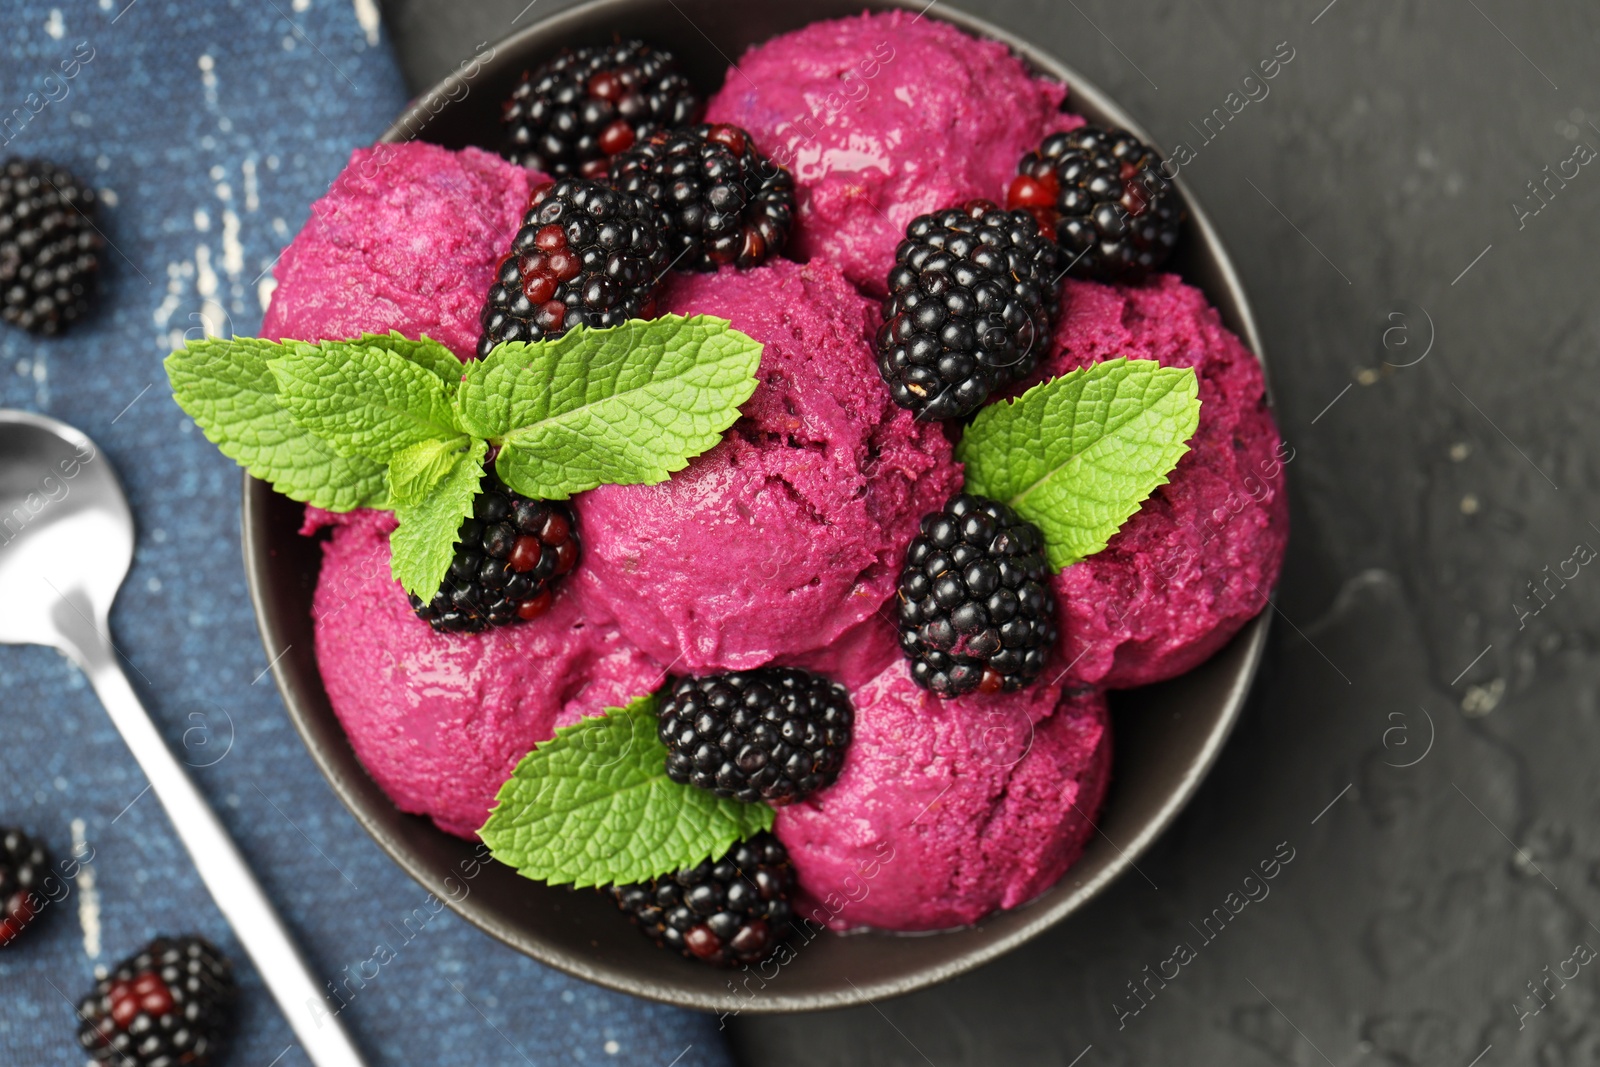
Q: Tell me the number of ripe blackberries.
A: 12